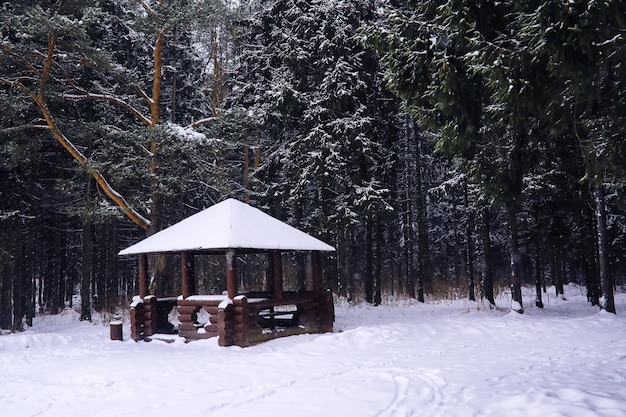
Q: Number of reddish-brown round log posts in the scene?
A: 5